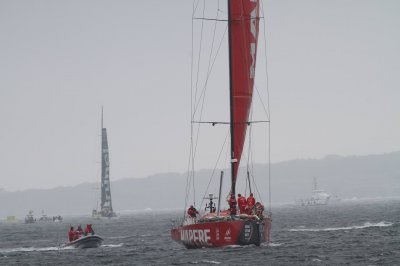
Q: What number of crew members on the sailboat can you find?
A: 5